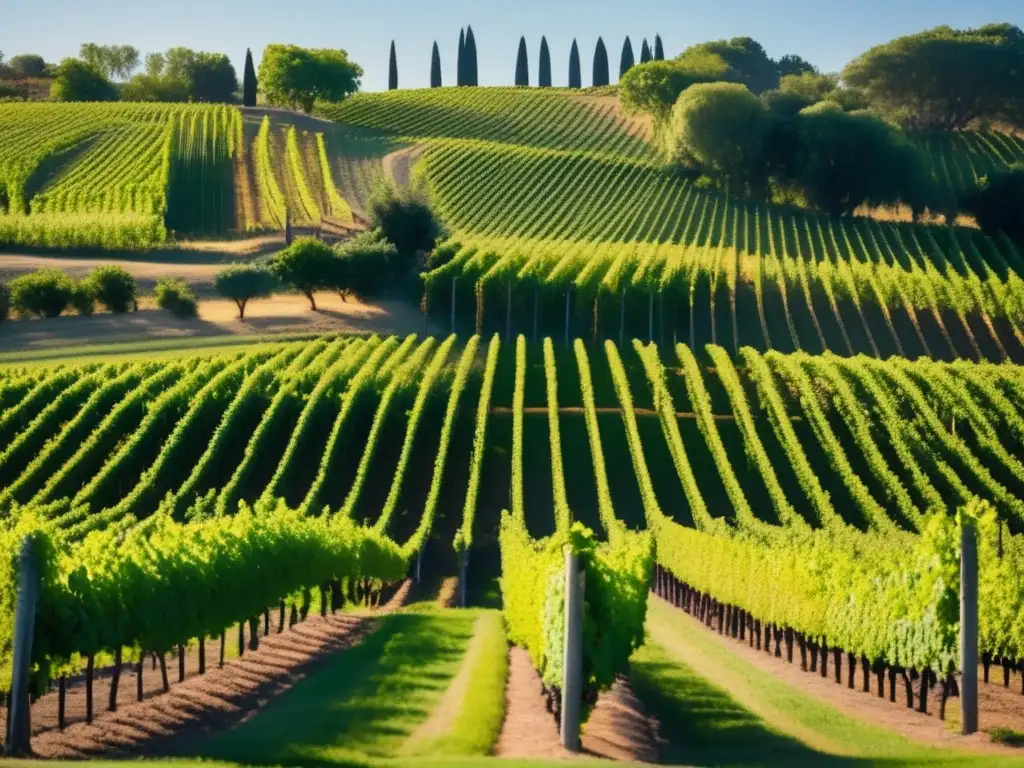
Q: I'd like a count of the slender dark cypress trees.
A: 12